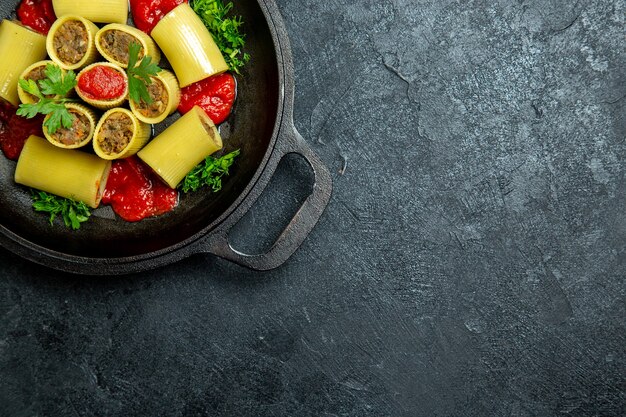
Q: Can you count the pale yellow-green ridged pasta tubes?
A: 12